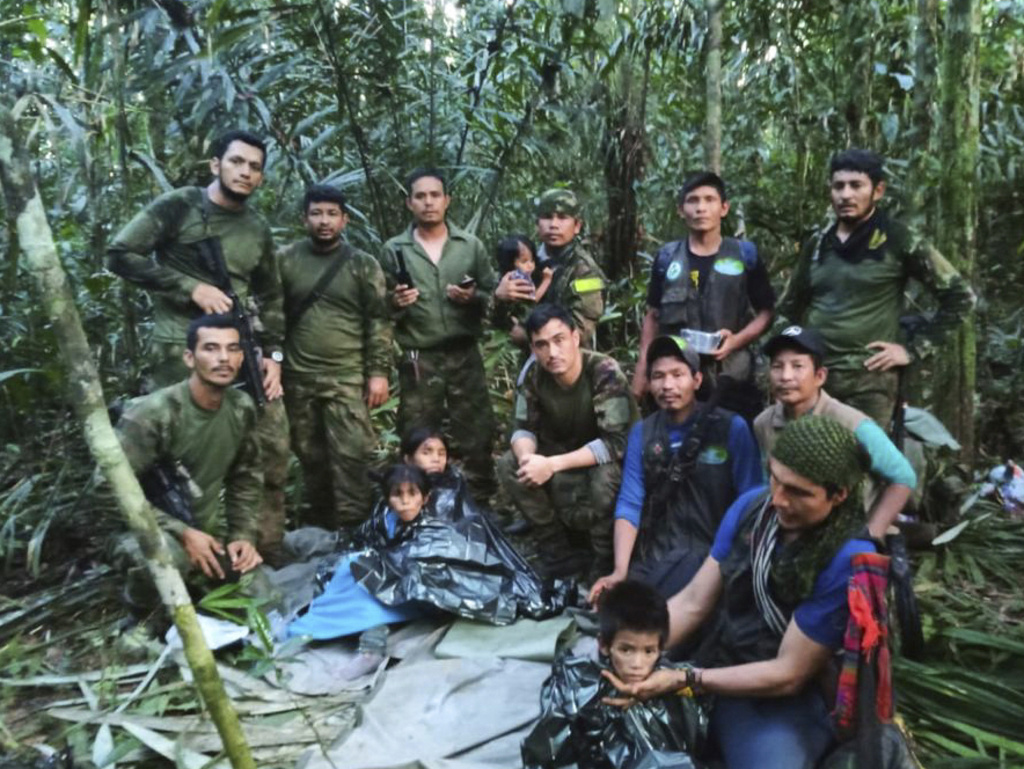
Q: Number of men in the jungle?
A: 11